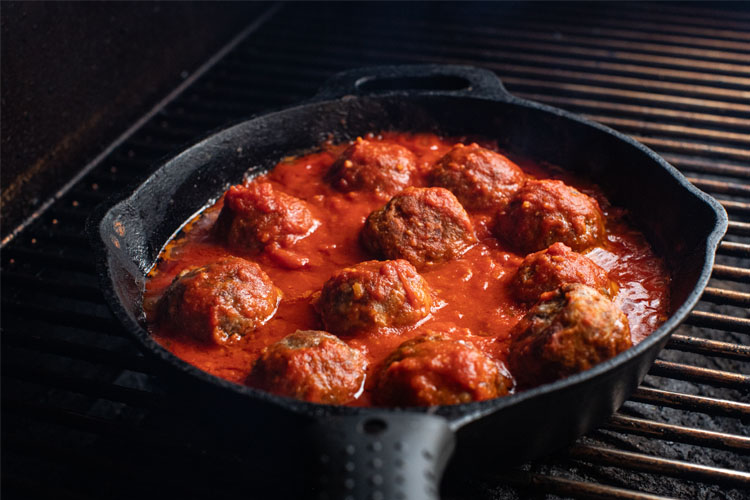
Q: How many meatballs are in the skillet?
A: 11